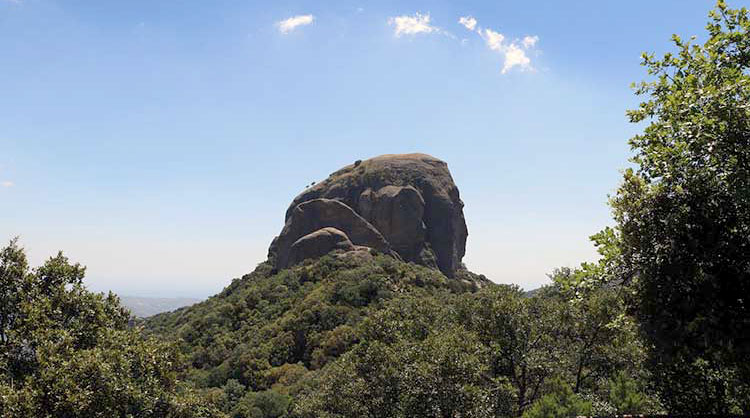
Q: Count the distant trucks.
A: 0